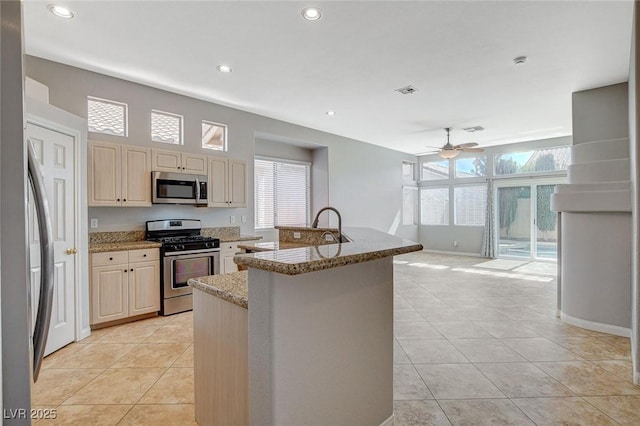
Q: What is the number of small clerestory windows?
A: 3